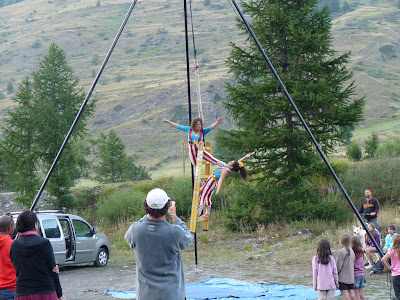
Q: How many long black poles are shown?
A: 3